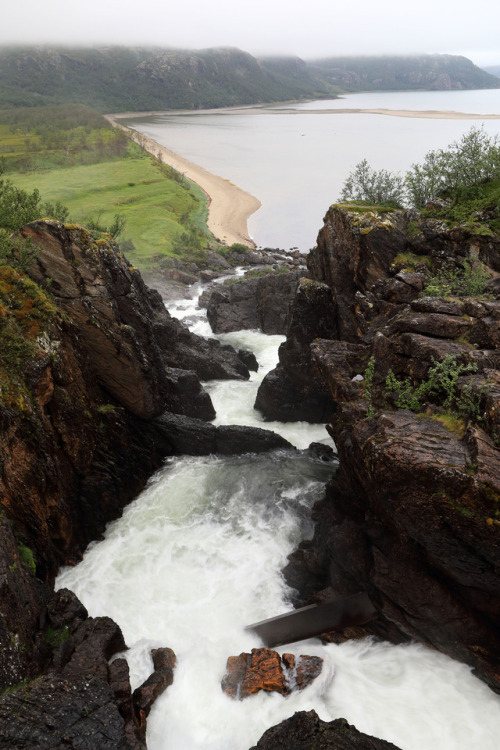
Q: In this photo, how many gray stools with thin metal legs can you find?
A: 0